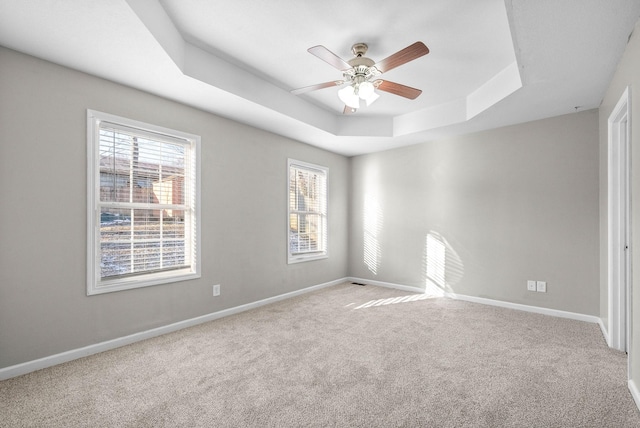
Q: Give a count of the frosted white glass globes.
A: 4